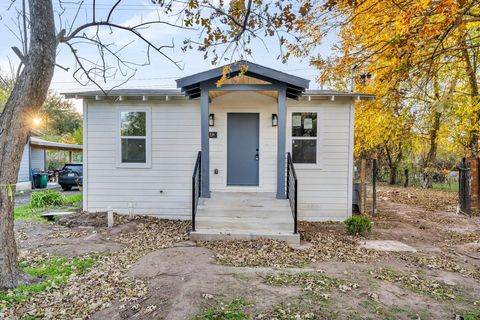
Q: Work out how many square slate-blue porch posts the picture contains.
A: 2